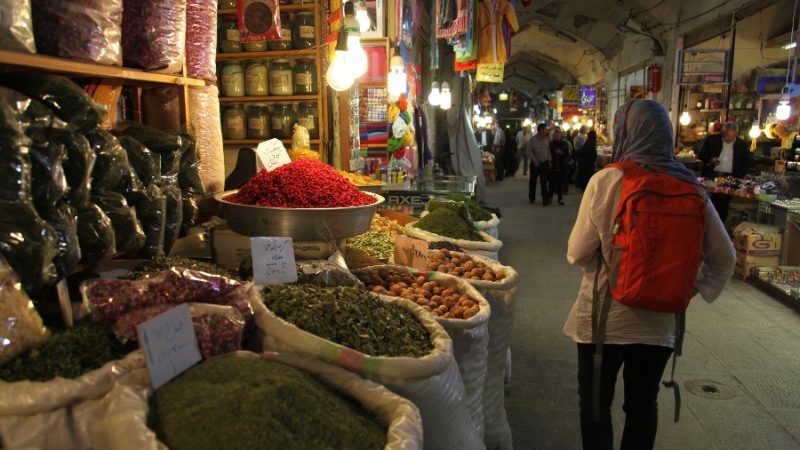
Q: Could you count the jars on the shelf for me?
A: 12